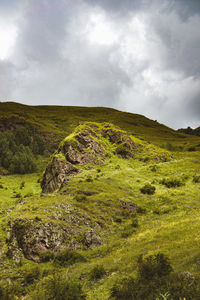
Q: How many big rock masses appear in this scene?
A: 2